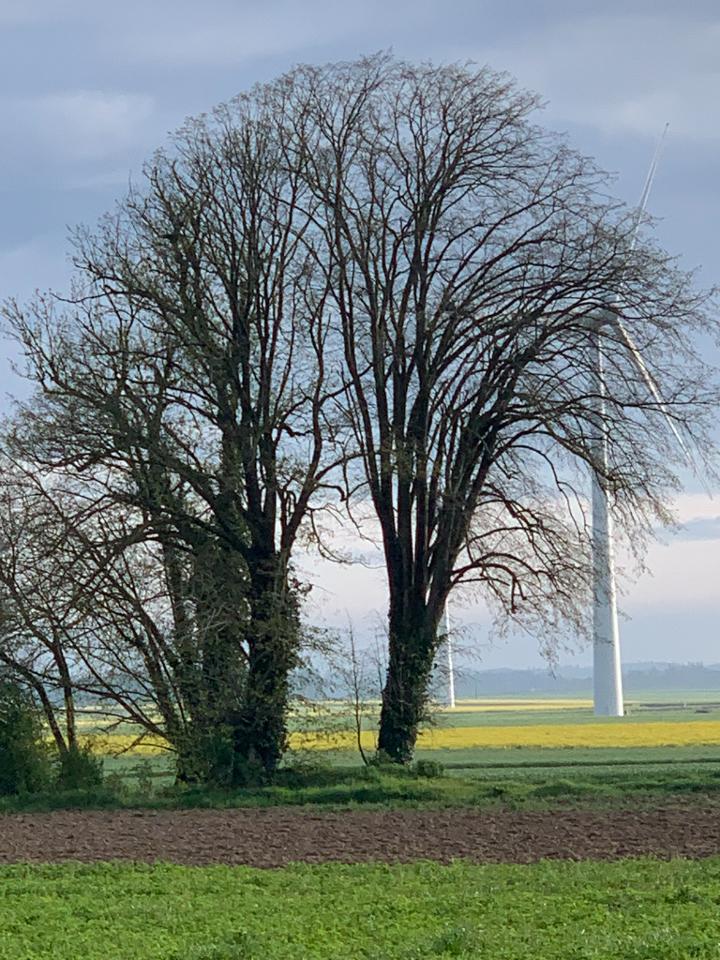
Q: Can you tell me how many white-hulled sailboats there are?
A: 0